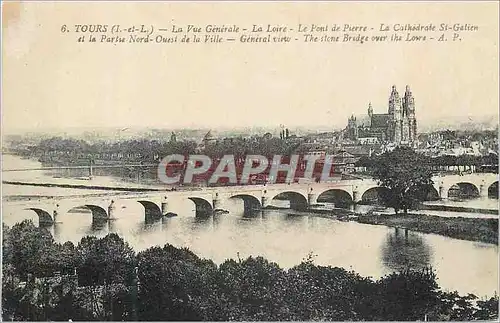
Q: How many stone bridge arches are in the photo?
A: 11